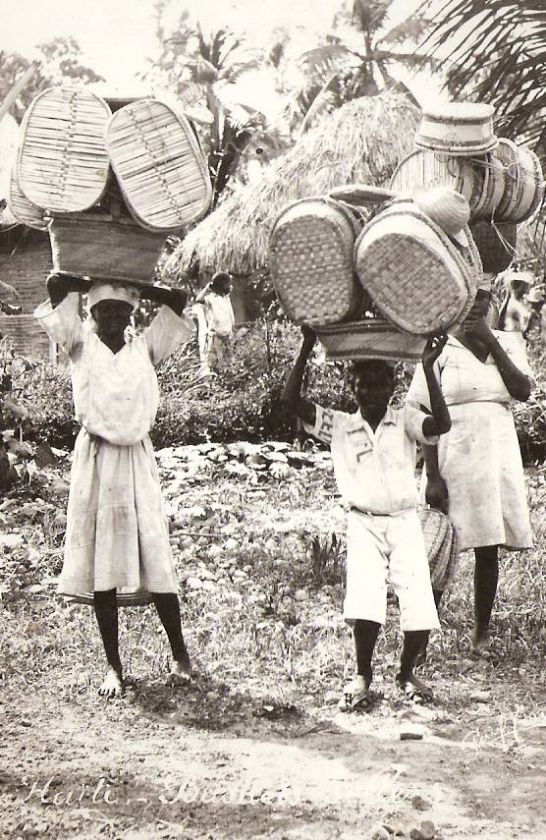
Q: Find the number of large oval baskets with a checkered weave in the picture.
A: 2